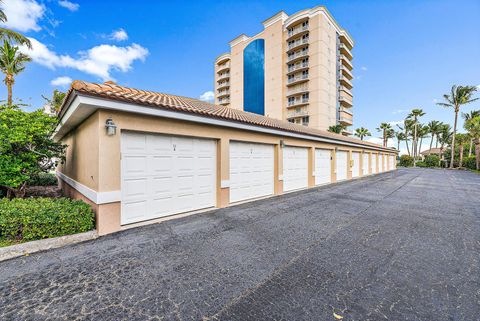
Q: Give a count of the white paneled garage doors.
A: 11